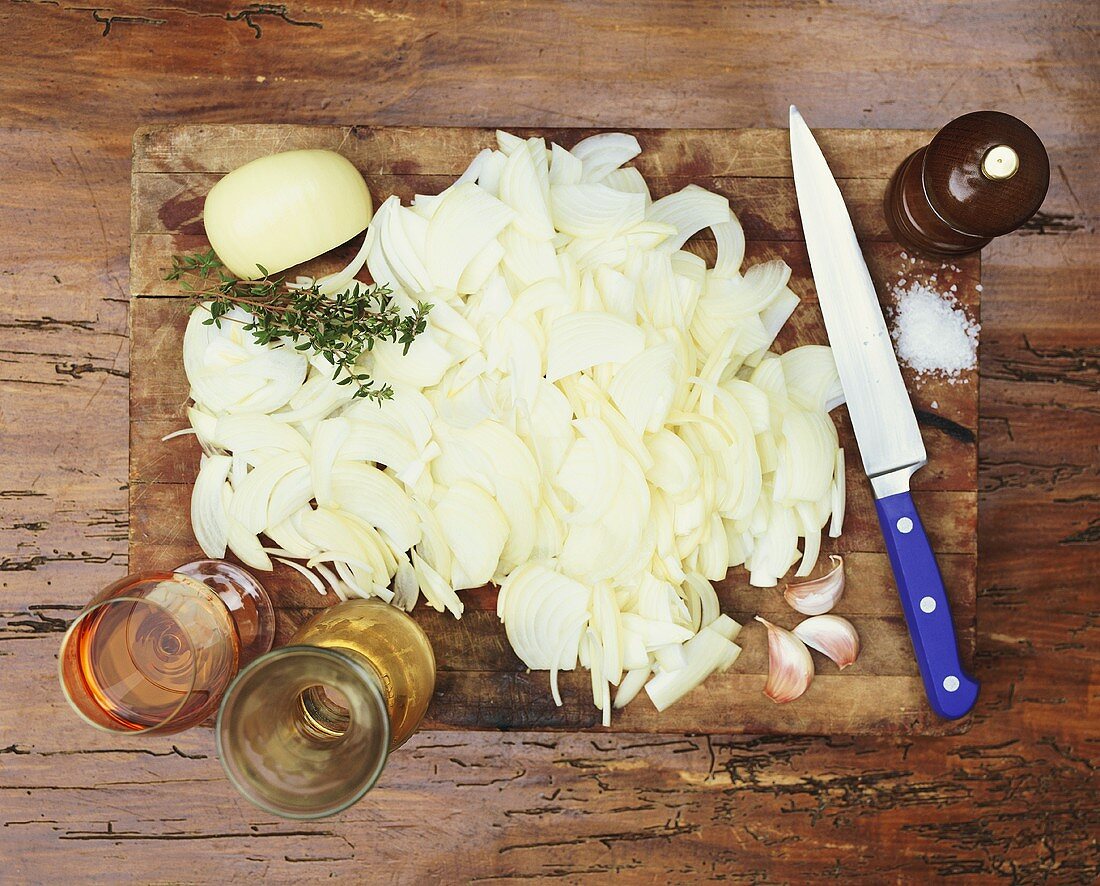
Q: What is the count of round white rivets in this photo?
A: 3